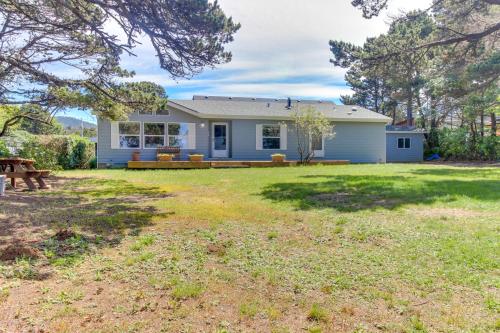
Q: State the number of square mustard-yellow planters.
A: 3